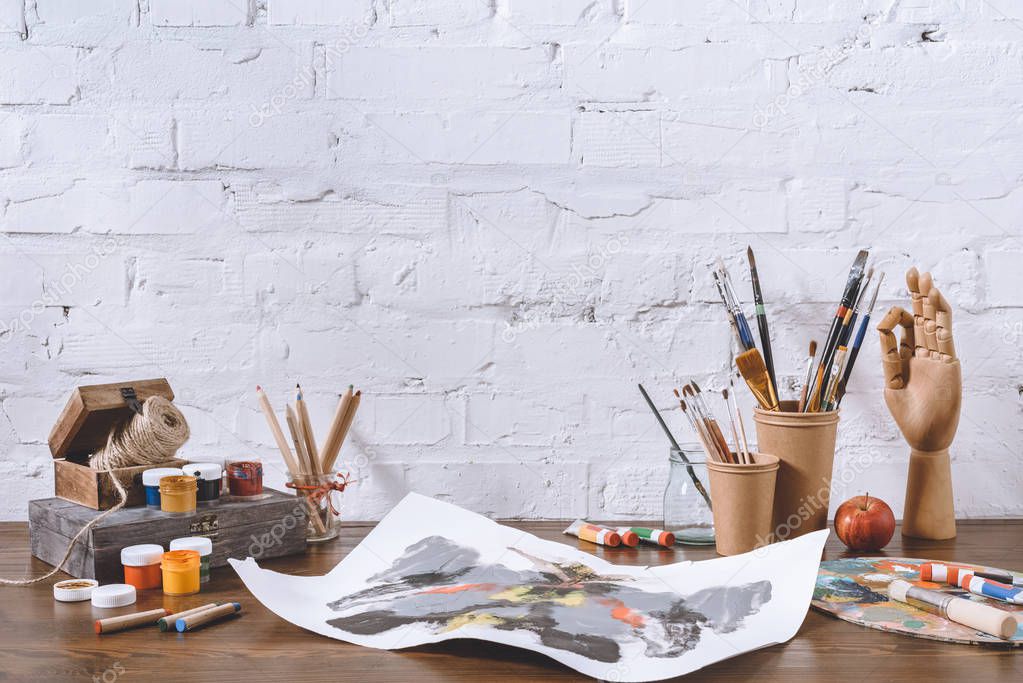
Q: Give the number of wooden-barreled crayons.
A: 3